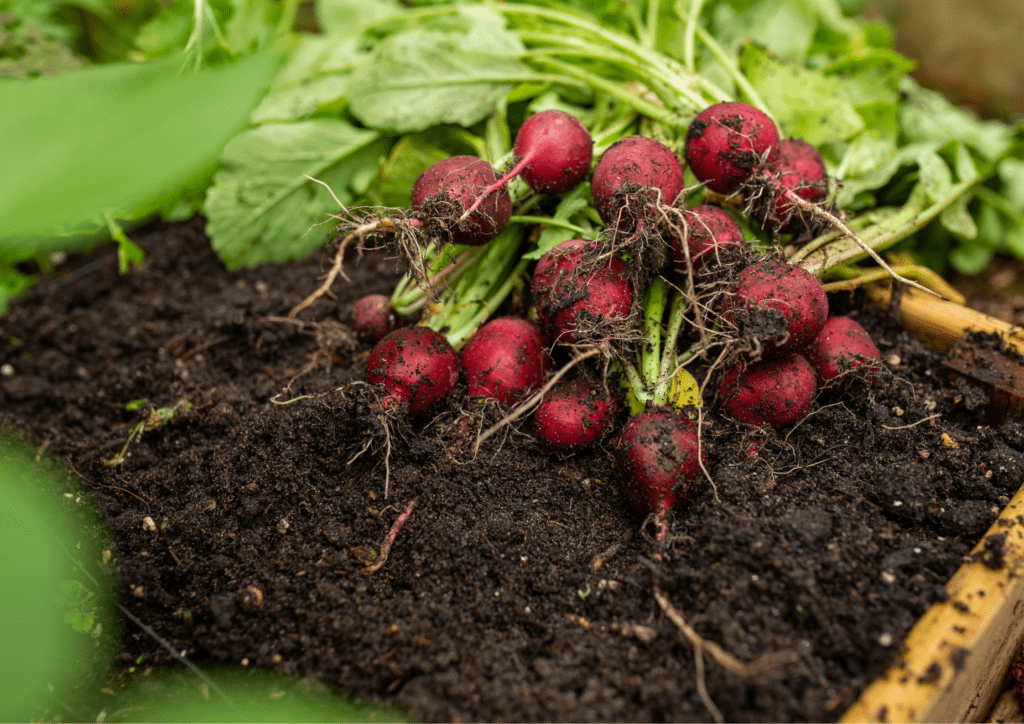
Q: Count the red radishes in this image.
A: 15